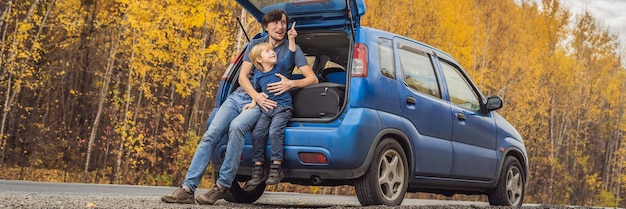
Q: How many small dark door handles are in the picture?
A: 2